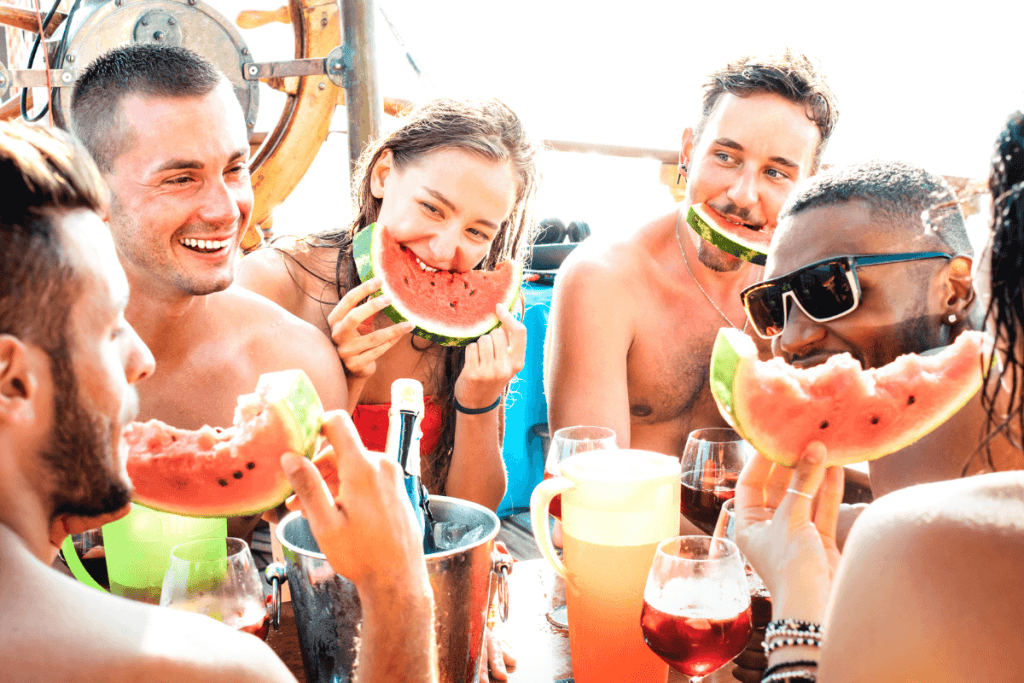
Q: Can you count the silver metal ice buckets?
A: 1